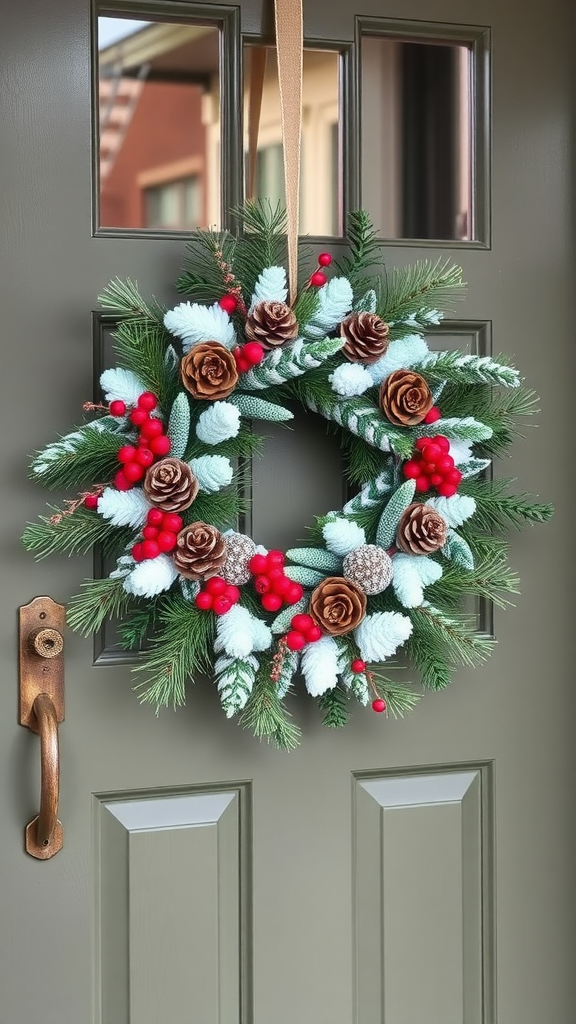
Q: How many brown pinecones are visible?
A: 8